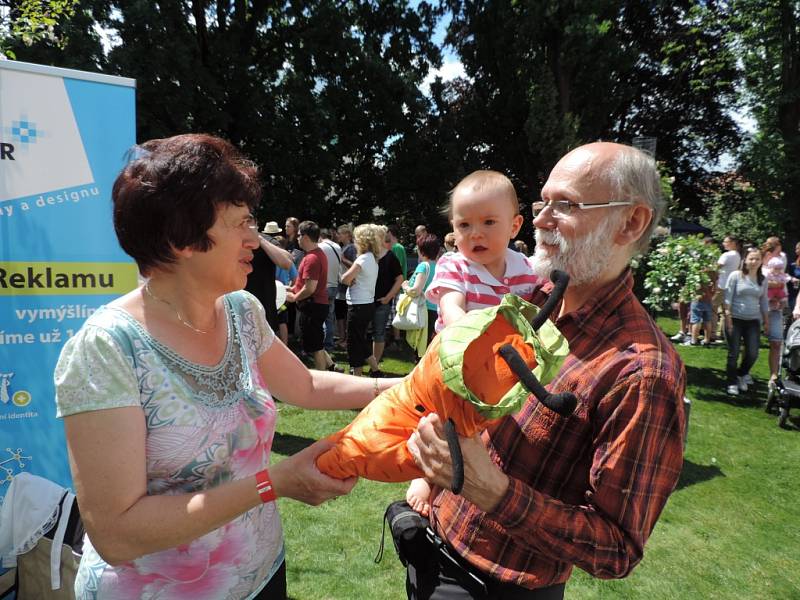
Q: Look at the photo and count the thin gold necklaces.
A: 1